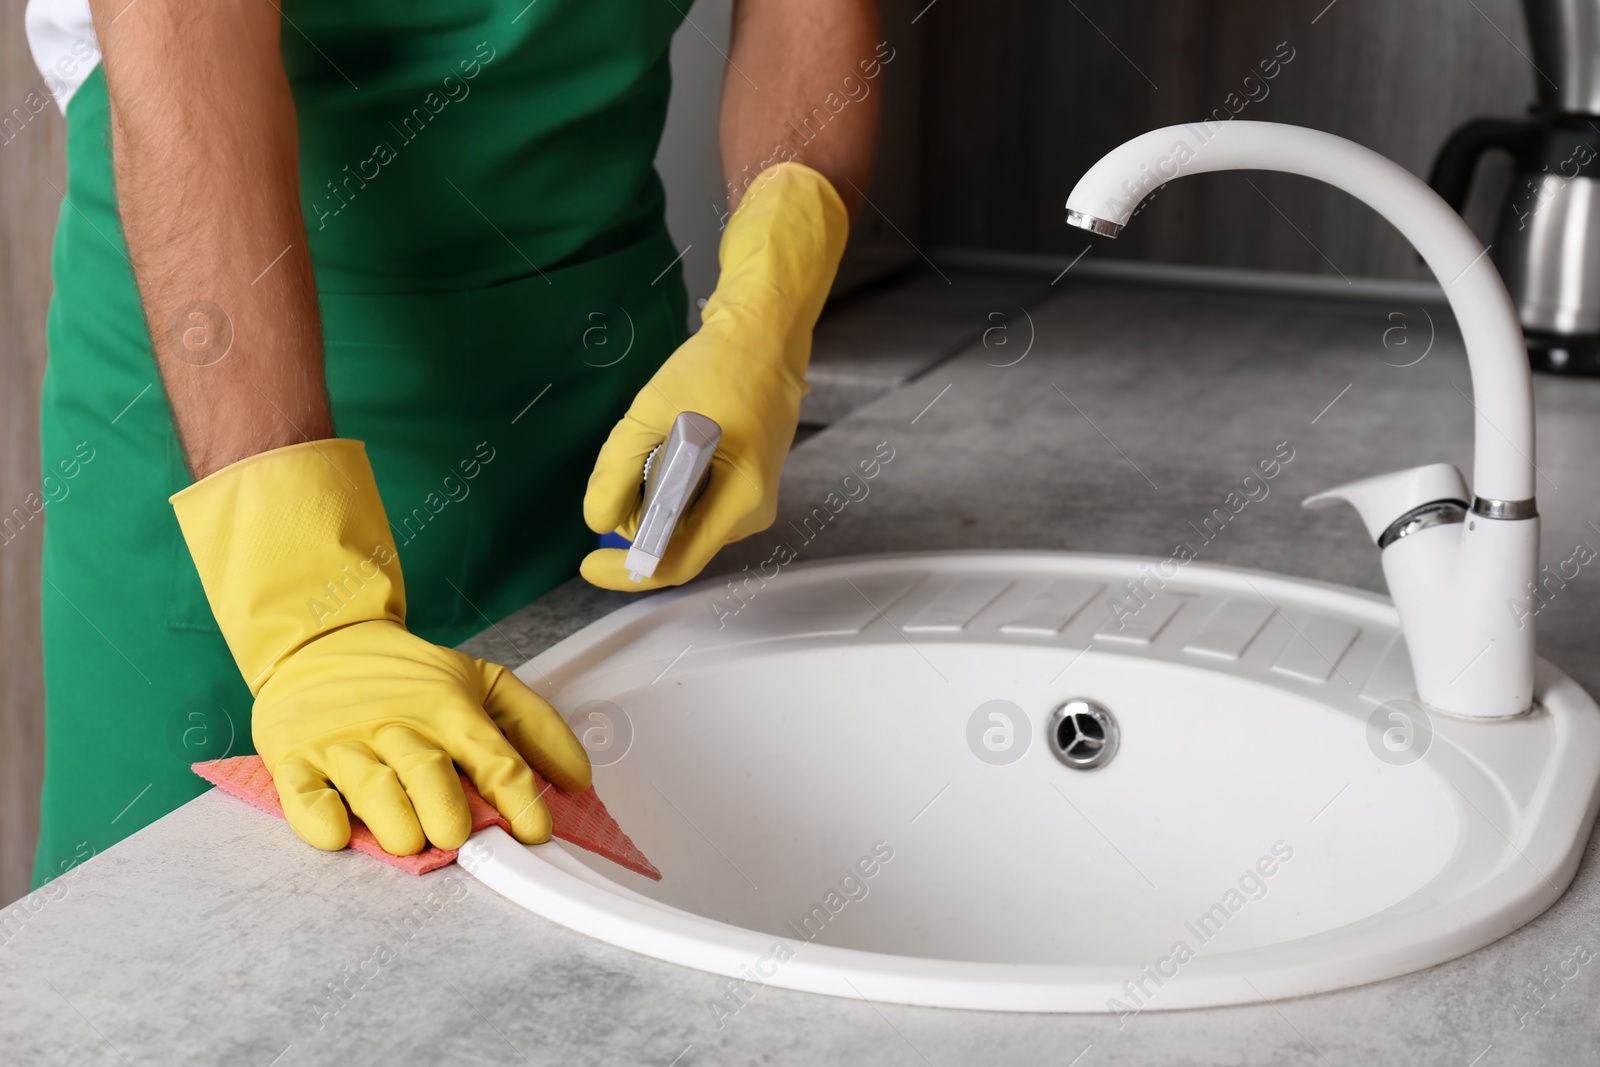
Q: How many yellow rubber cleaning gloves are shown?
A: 2